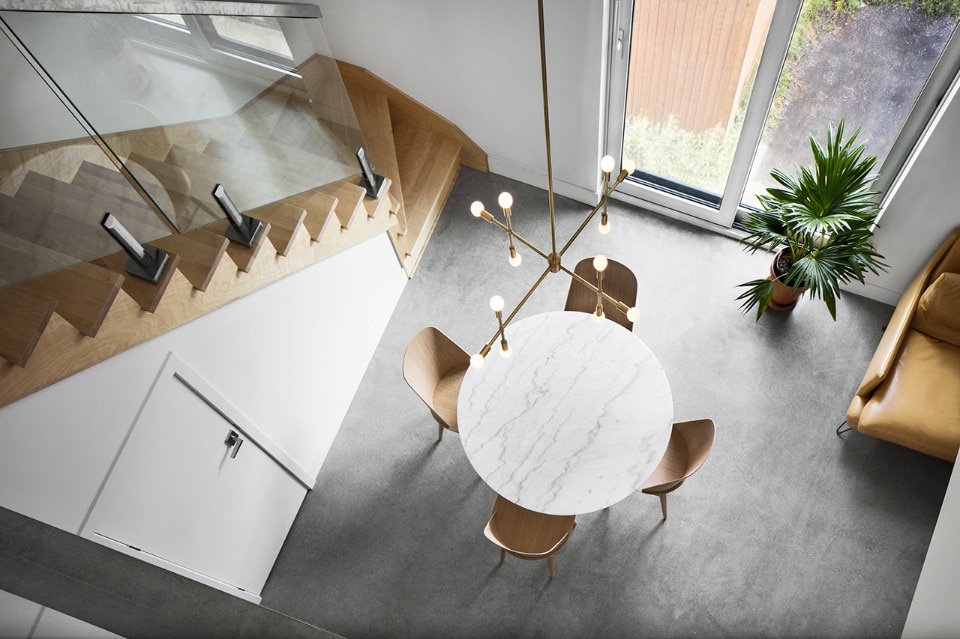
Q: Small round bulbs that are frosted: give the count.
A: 12